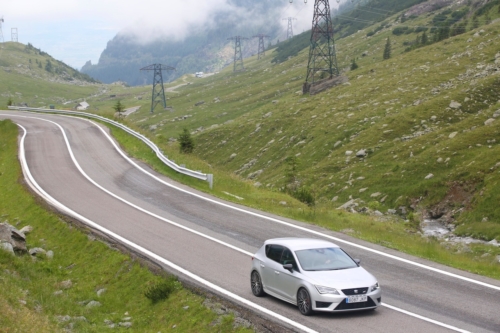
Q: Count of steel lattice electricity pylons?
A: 5